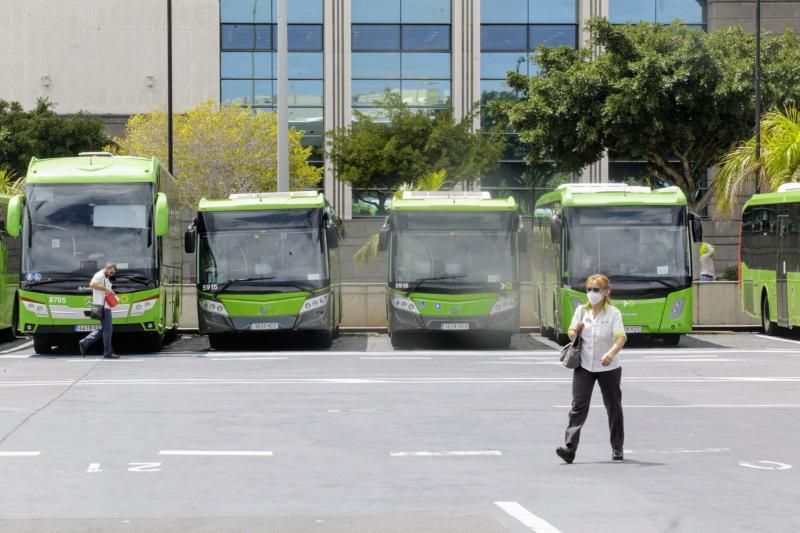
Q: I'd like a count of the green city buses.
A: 6